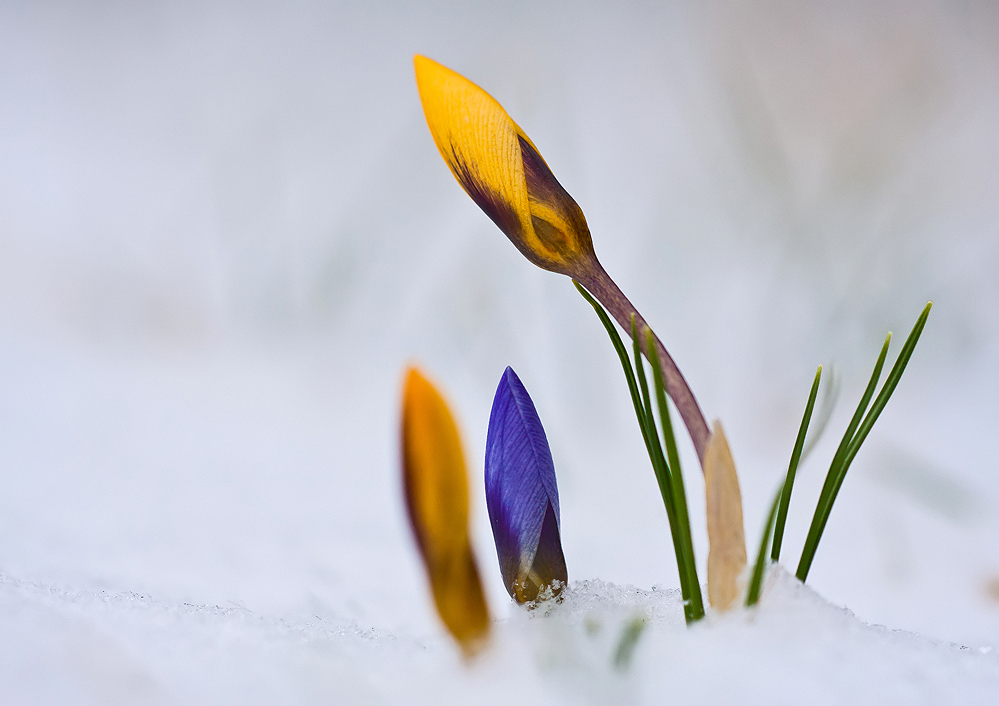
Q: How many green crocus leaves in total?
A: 7